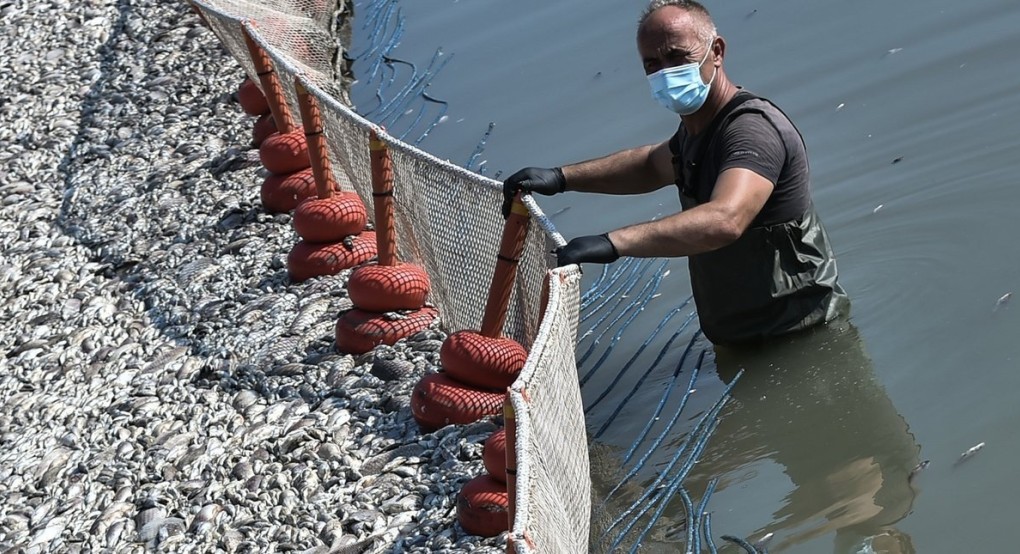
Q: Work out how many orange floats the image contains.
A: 12